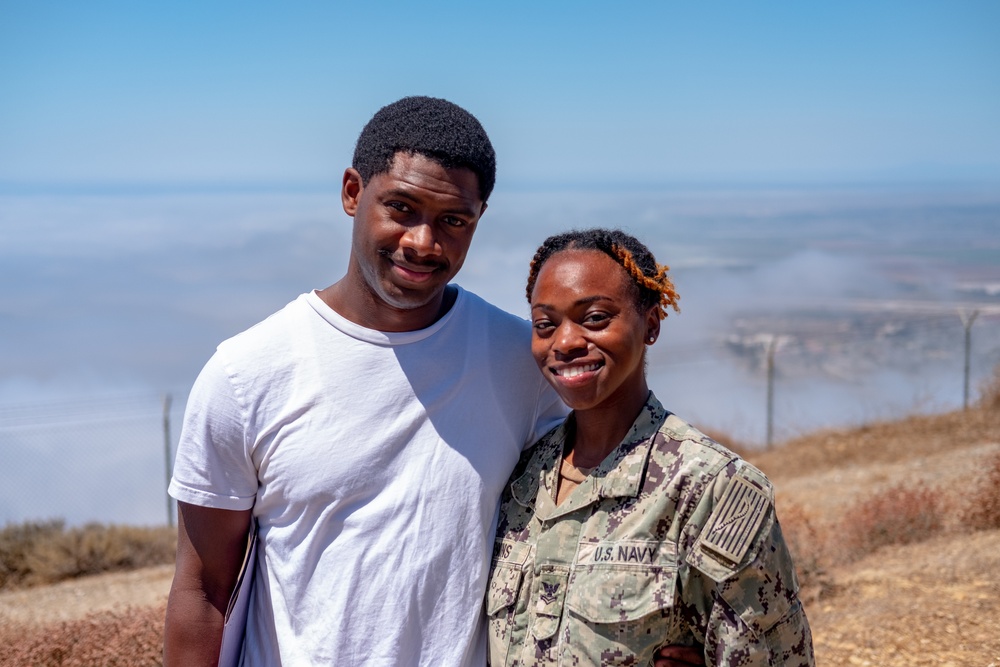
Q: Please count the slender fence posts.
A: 3